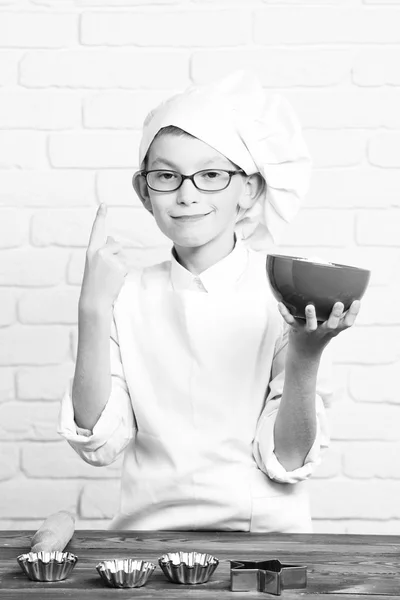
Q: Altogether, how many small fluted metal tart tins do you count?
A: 3